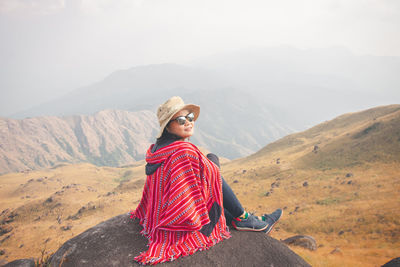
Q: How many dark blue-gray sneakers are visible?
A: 2